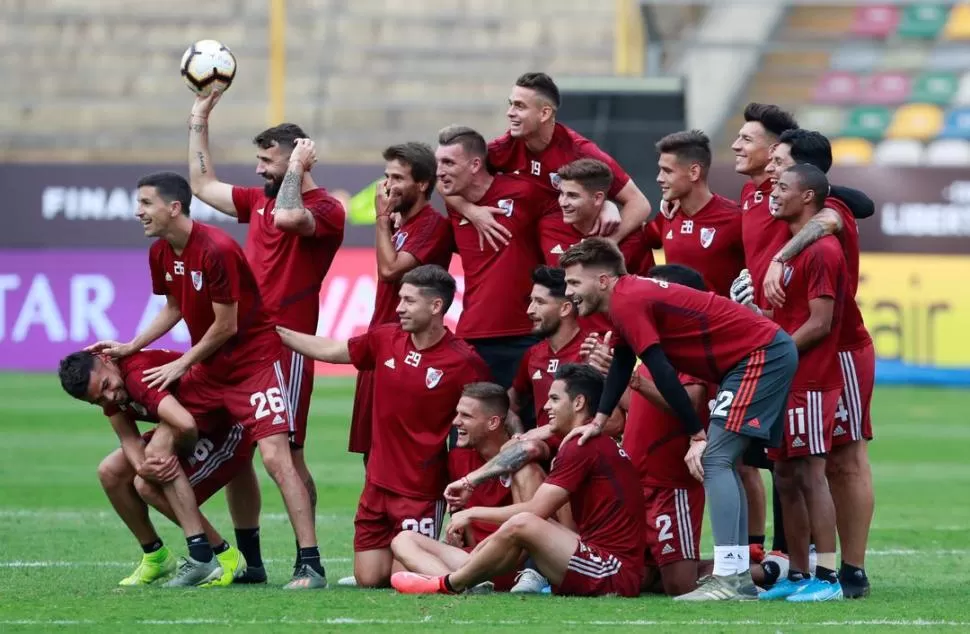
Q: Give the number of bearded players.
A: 4